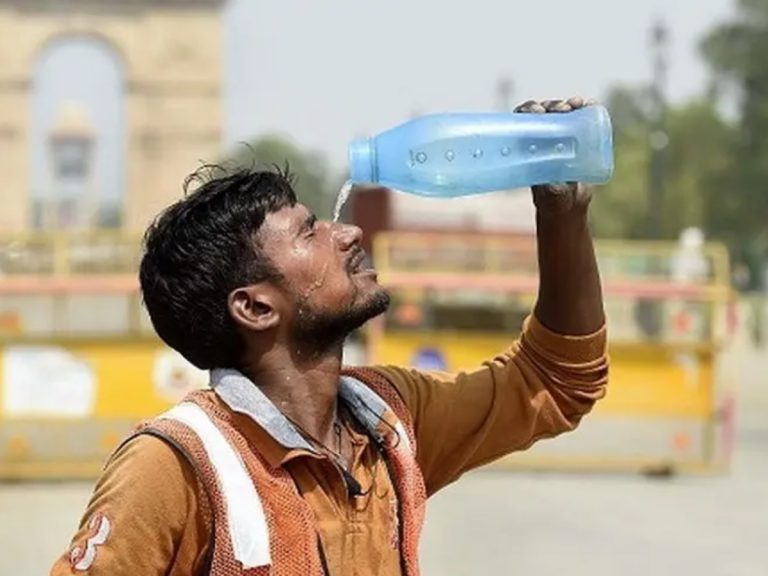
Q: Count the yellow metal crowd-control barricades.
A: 2